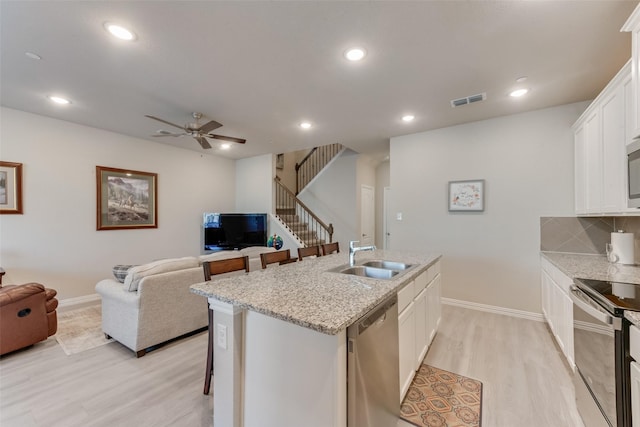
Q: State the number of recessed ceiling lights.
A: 7